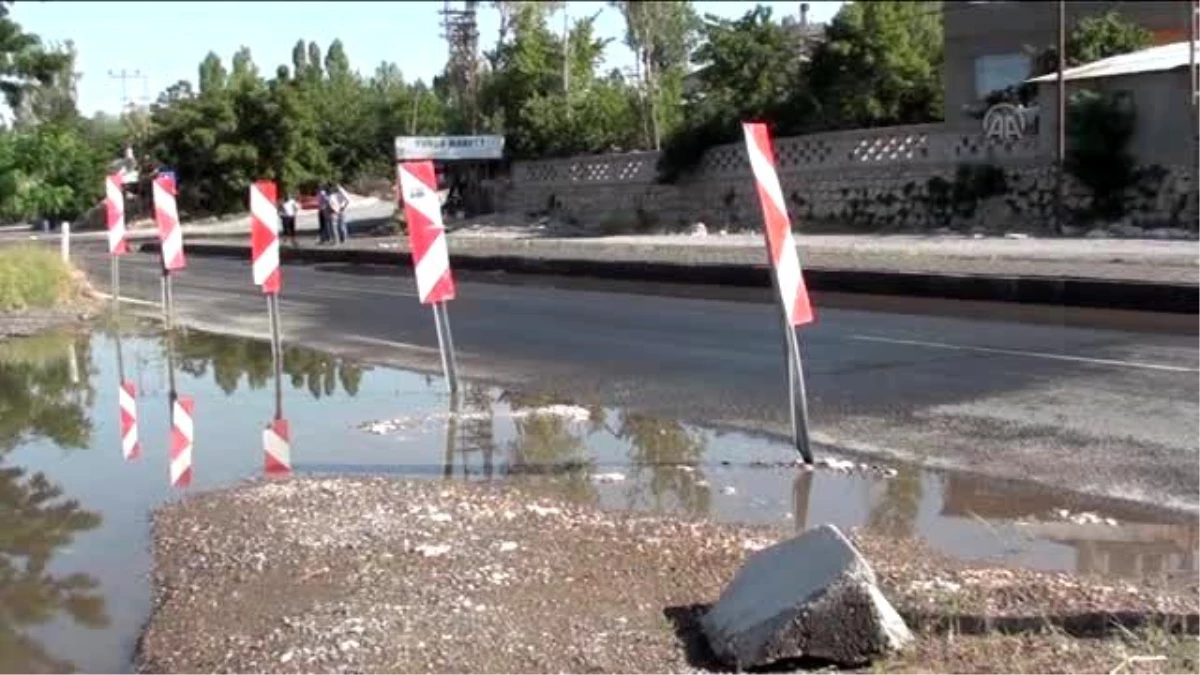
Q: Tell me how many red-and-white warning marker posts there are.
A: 5